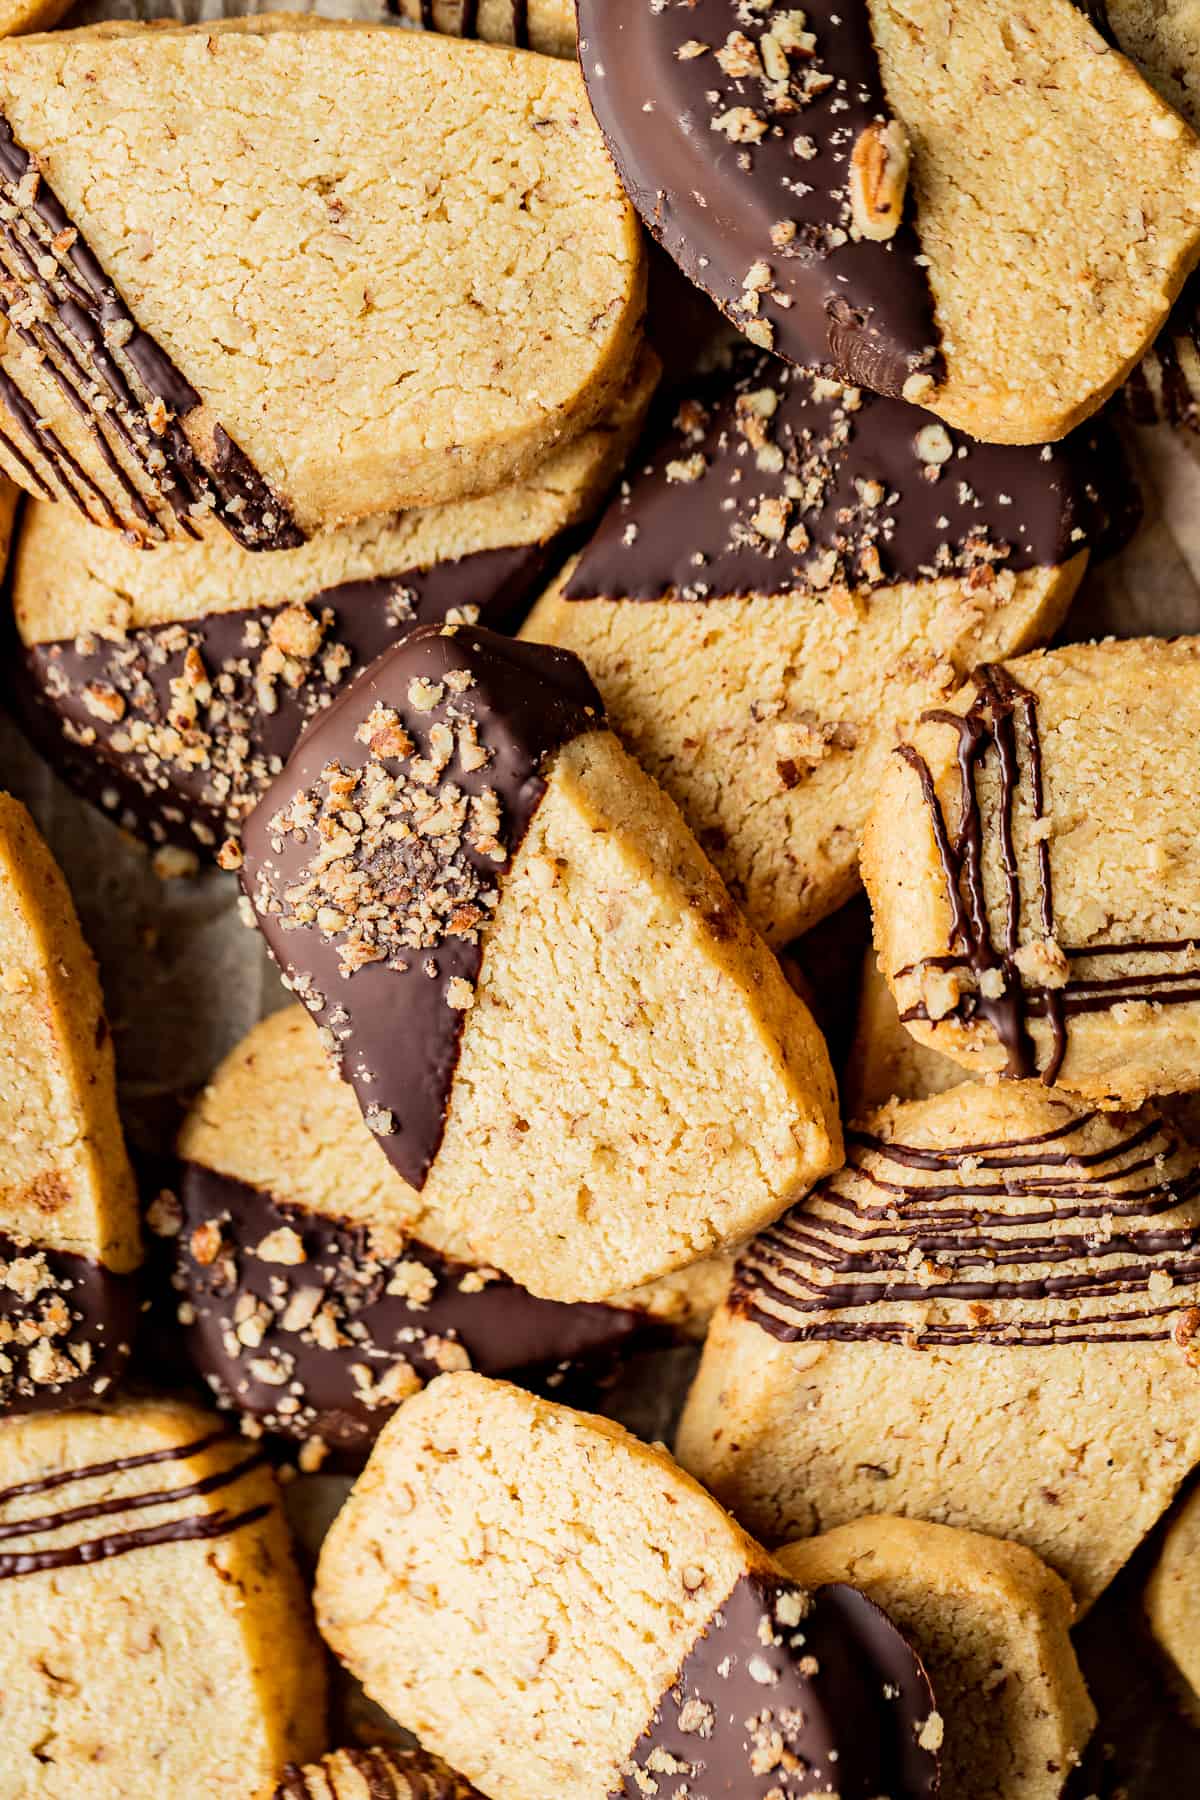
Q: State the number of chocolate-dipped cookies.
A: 7